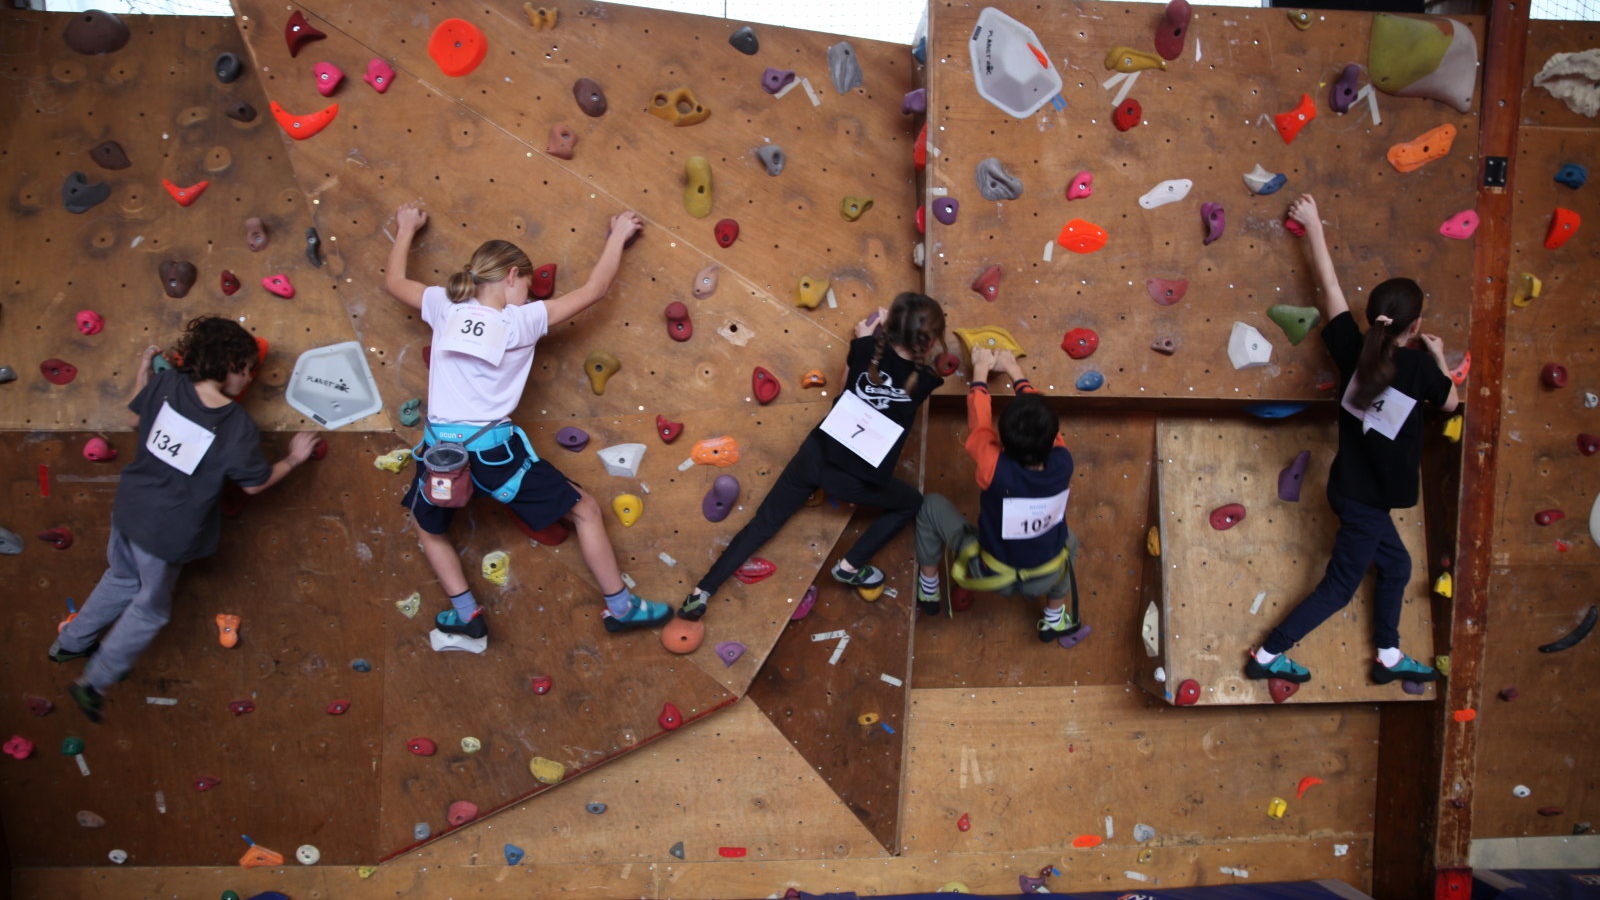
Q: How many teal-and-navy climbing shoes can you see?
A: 4